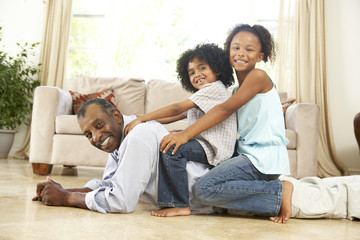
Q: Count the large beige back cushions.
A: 2